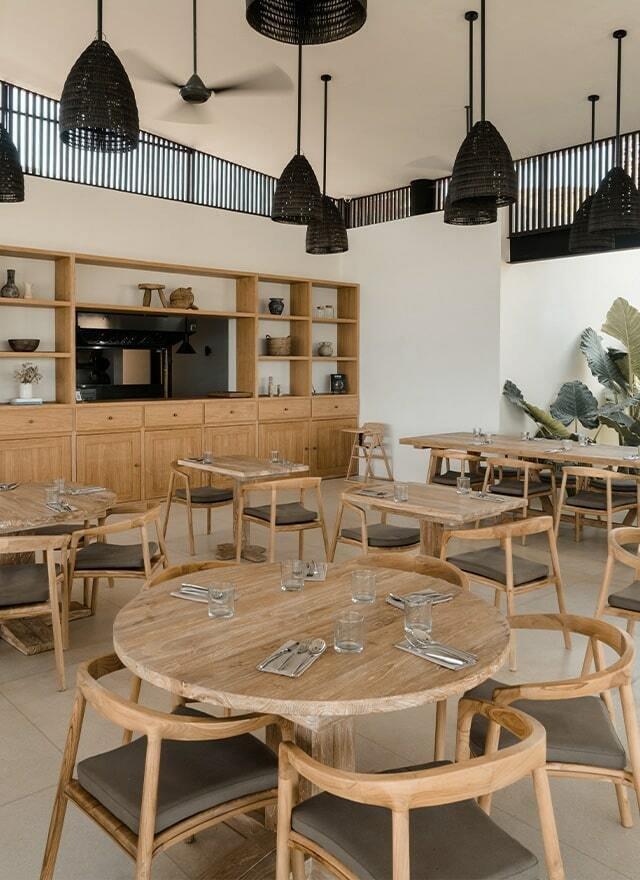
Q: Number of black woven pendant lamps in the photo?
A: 9